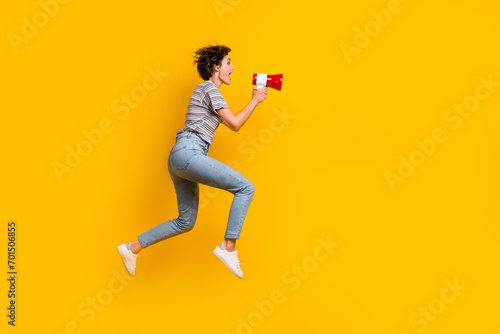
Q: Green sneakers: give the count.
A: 0